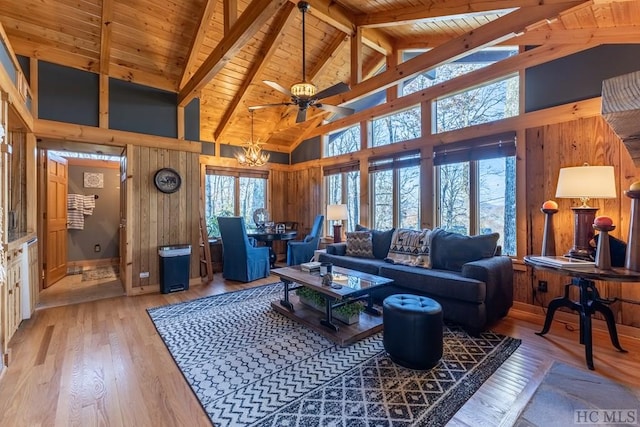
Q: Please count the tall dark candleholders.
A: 3